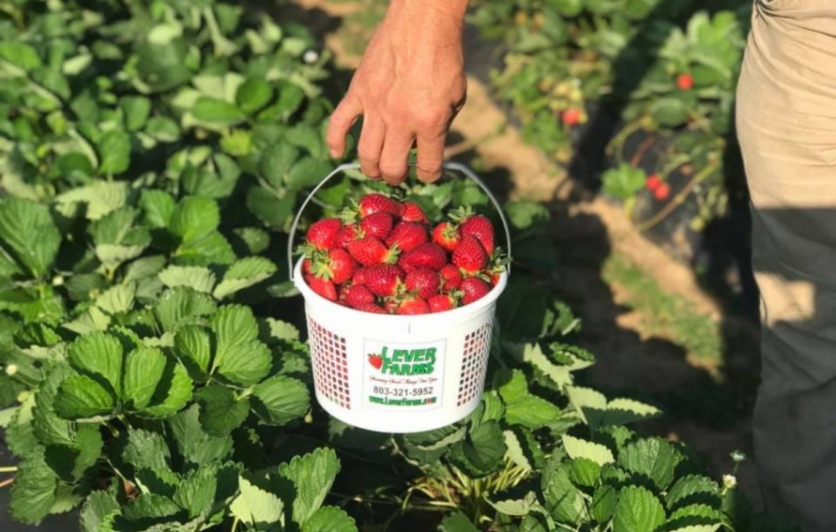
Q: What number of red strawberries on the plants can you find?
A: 4